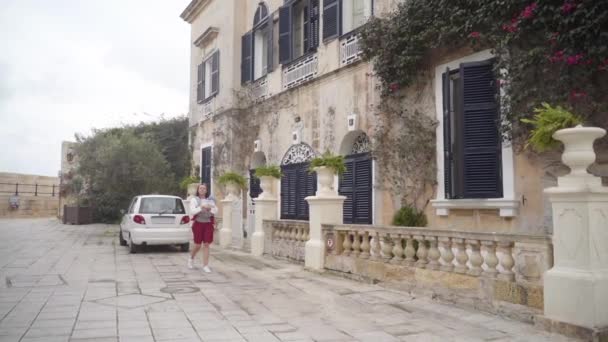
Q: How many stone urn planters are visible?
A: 5